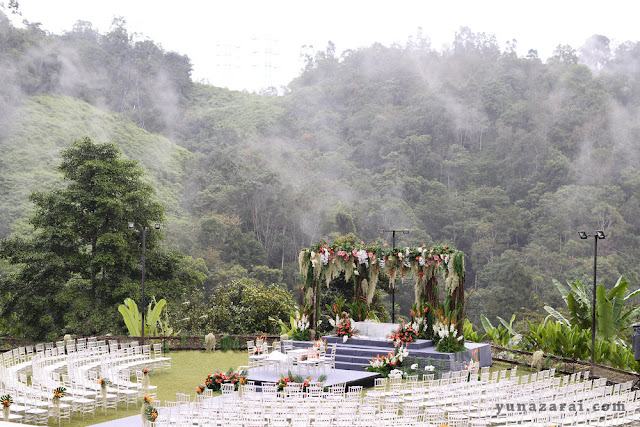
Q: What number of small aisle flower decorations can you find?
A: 8